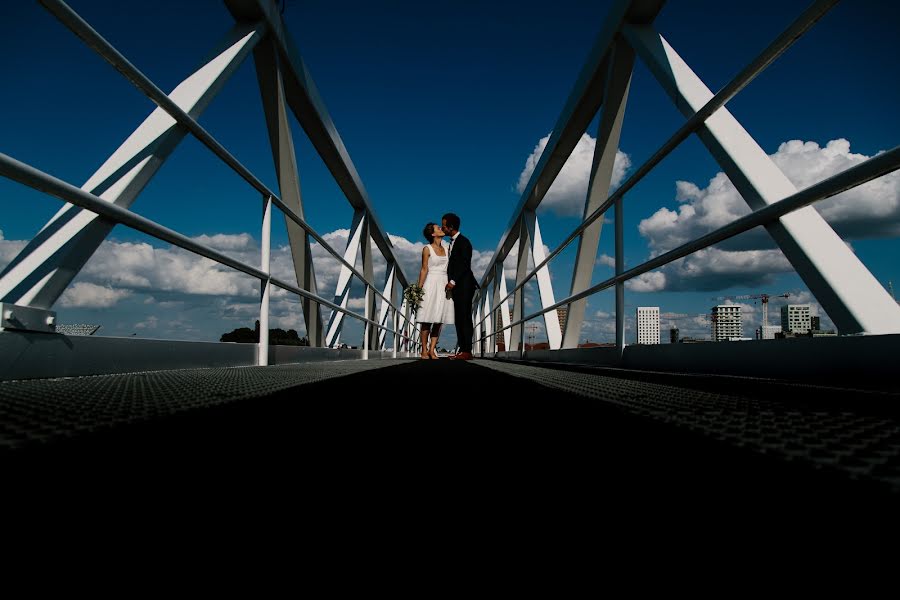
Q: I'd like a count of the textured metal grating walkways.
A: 2